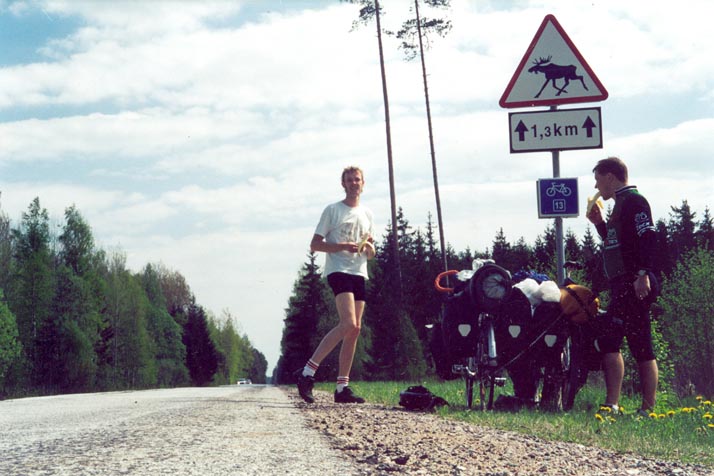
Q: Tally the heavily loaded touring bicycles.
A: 2